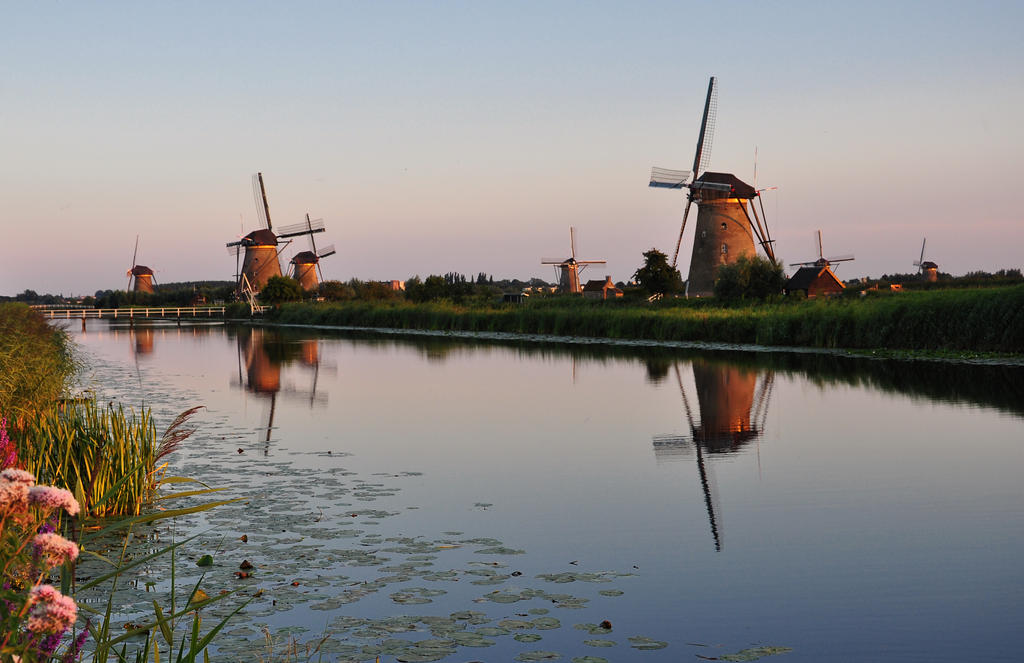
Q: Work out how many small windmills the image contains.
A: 5